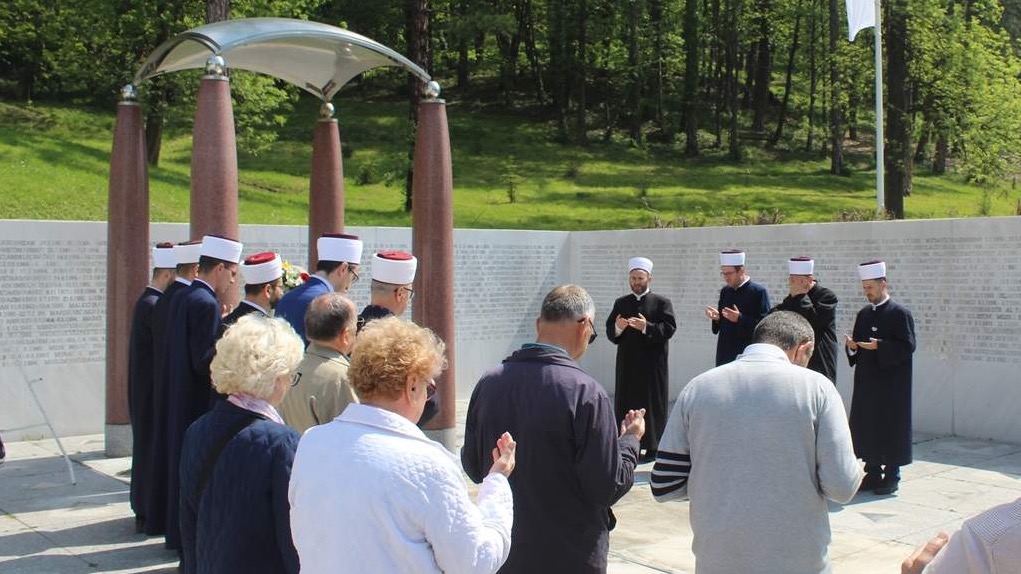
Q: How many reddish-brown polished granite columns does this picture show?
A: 4